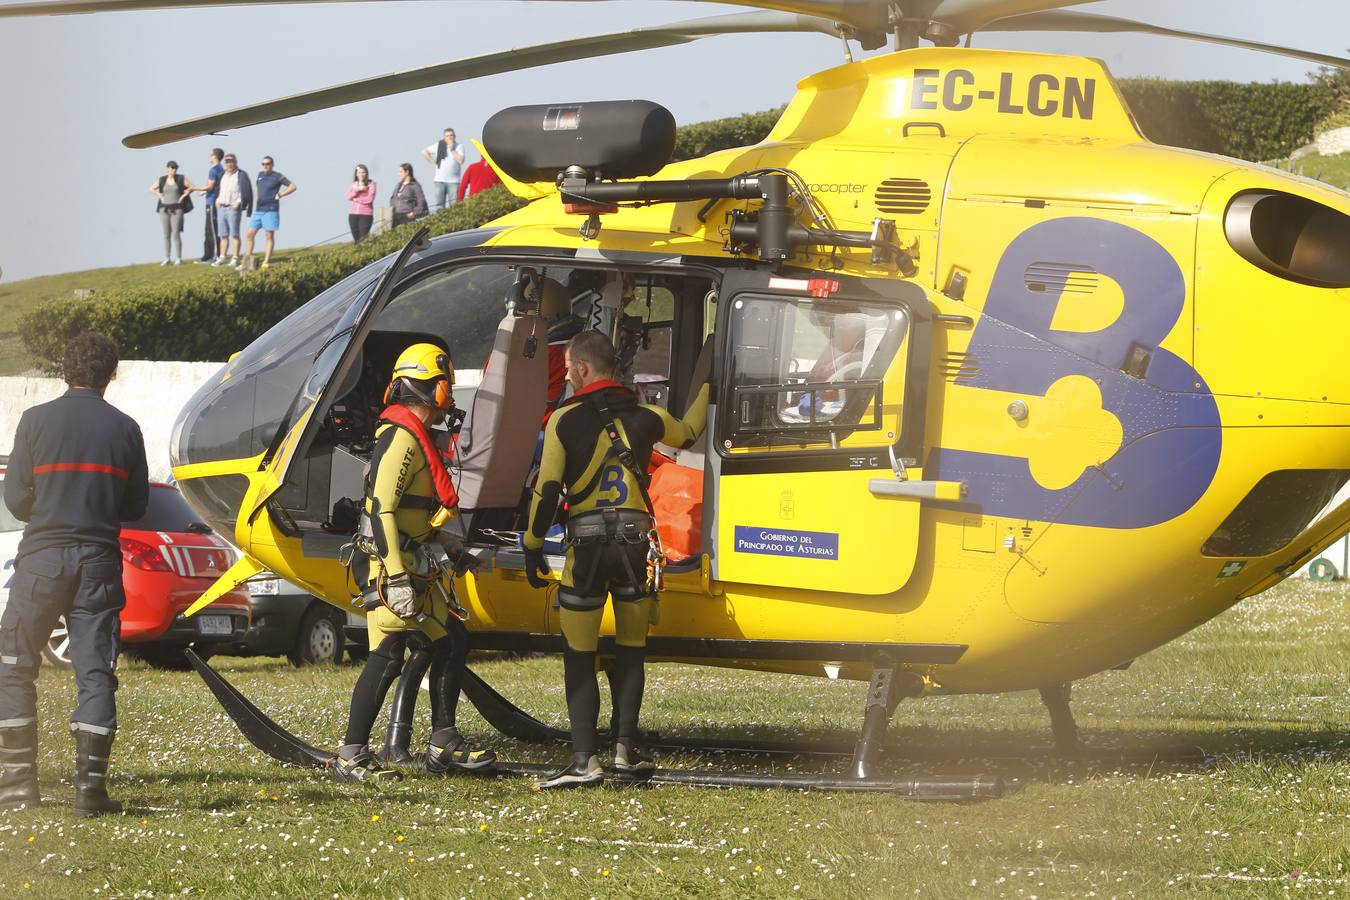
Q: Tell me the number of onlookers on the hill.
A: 8